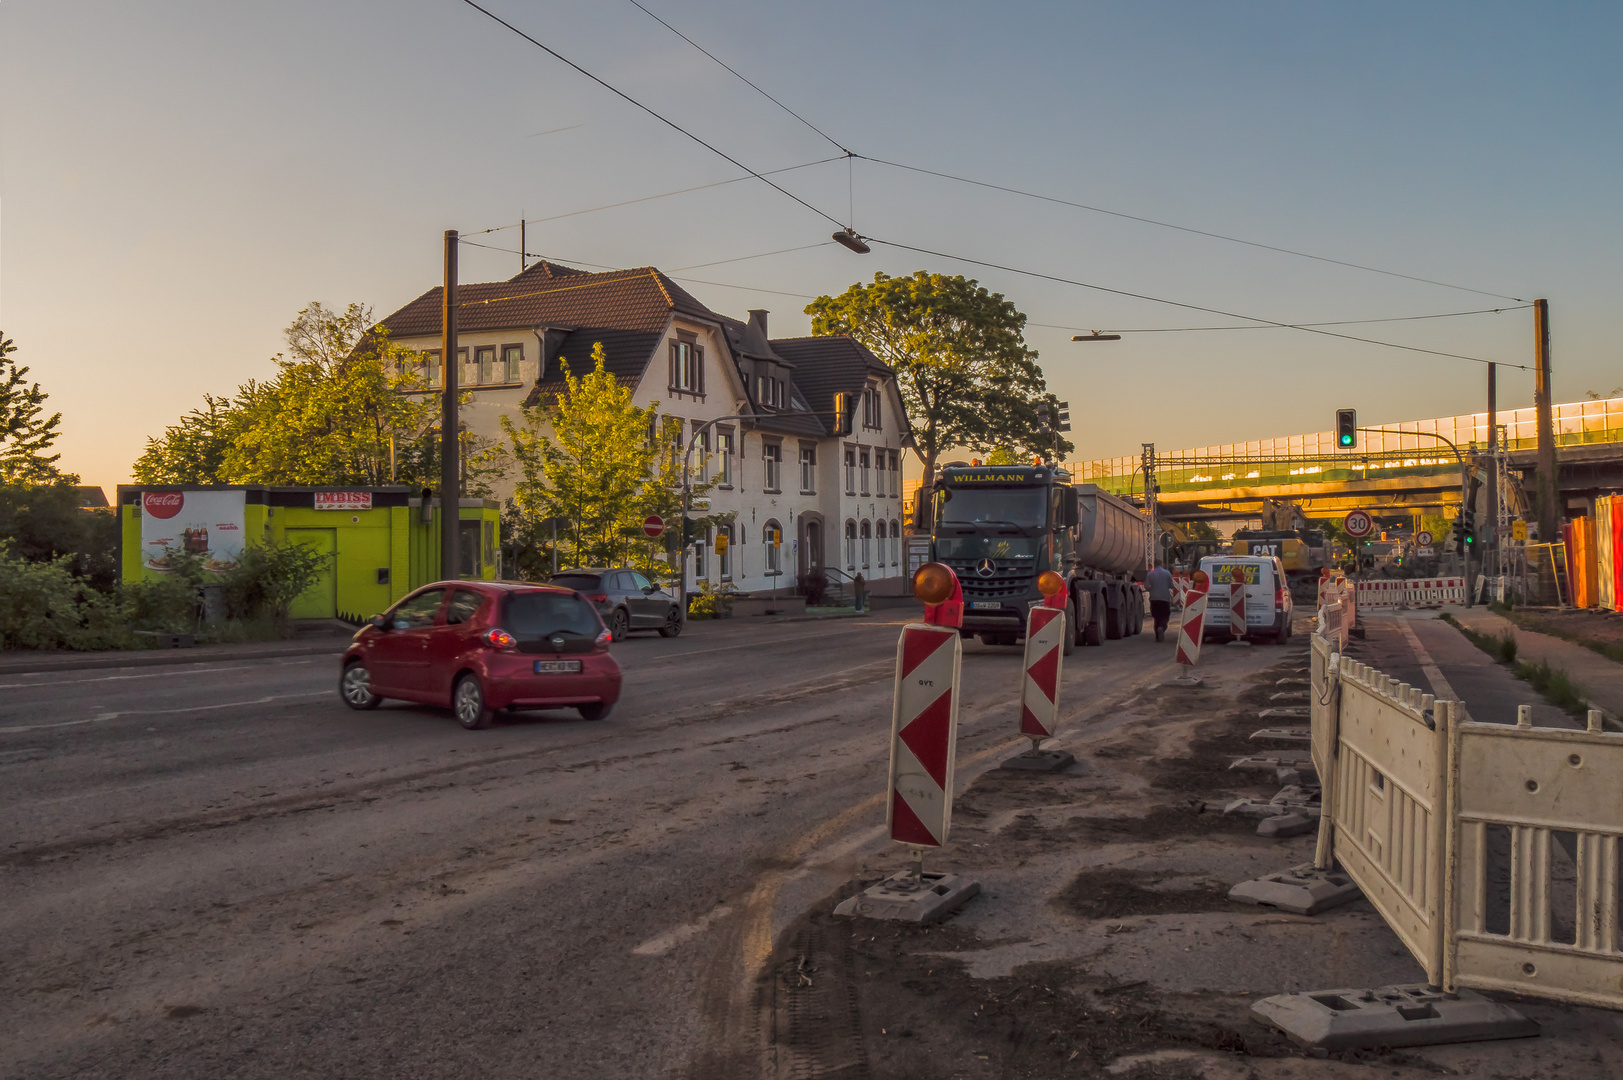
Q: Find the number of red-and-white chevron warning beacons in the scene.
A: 8